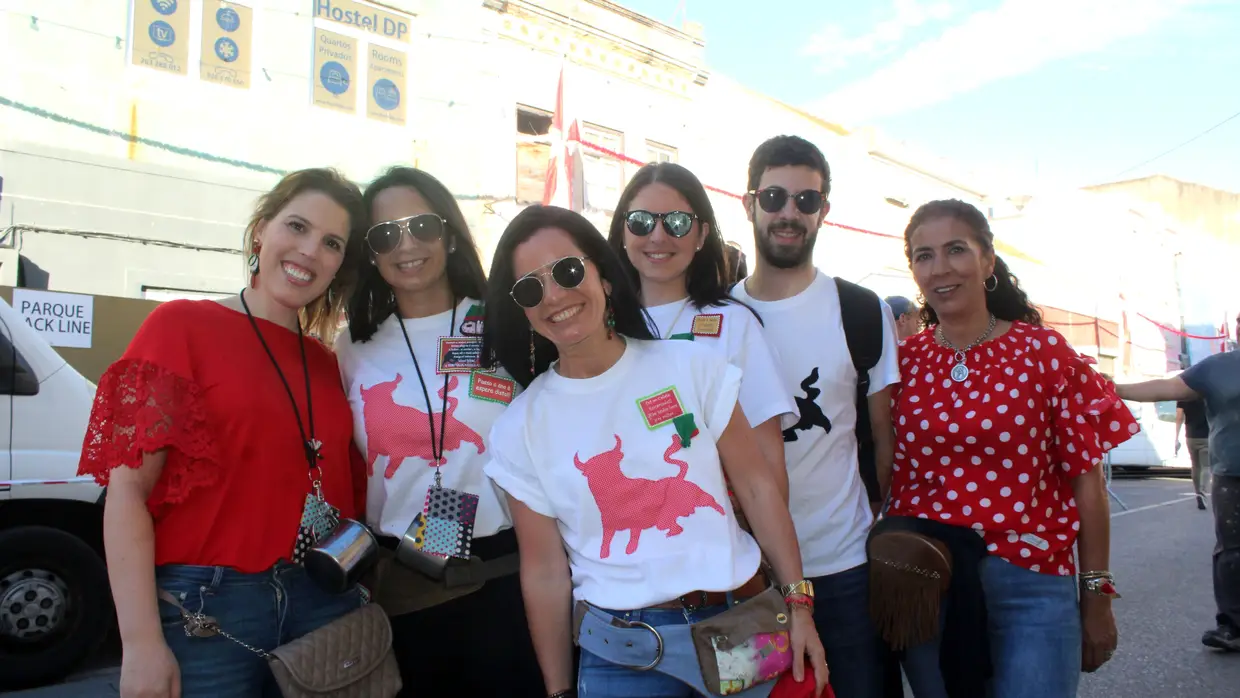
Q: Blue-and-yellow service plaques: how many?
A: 4